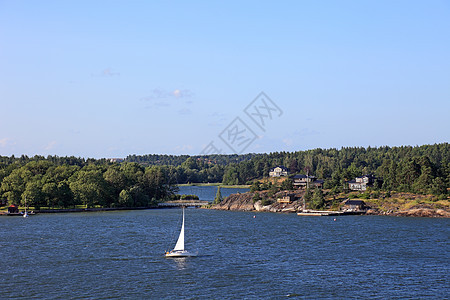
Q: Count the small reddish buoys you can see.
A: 2